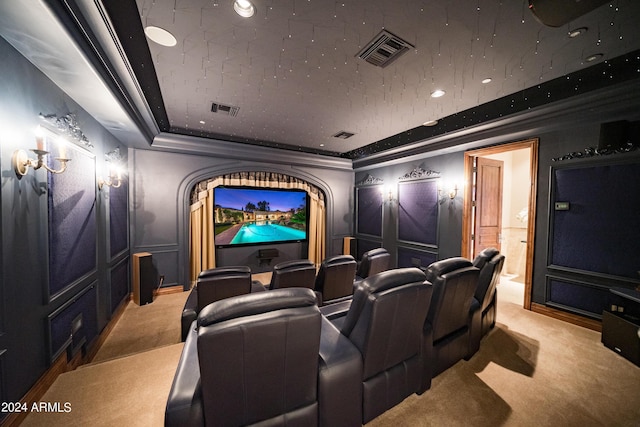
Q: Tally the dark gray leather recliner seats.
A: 8